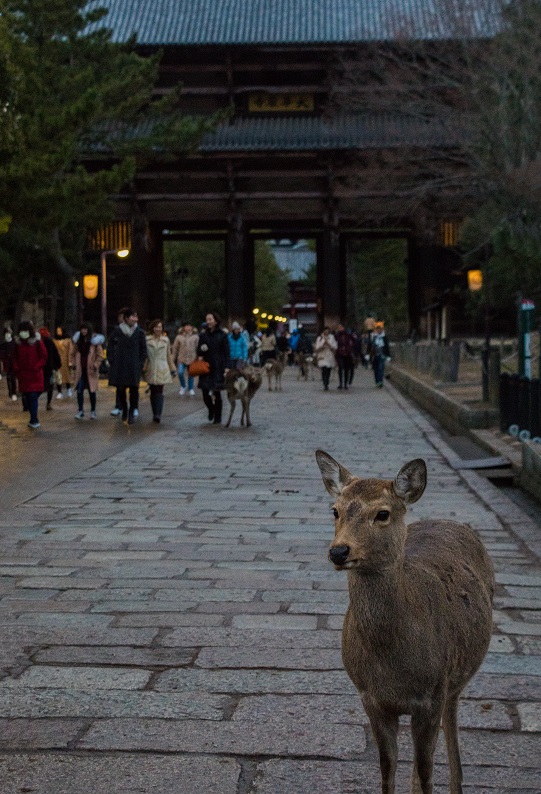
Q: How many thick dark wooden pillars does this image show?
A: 4